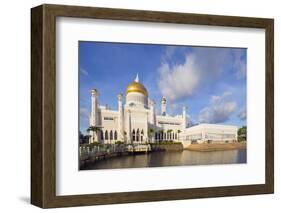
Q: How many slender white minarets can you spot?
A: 5